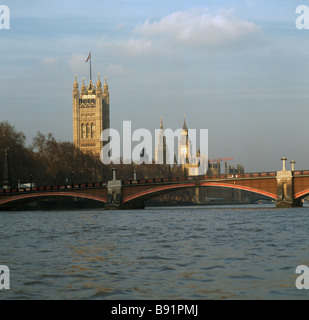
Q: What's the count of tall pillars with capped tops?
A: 4